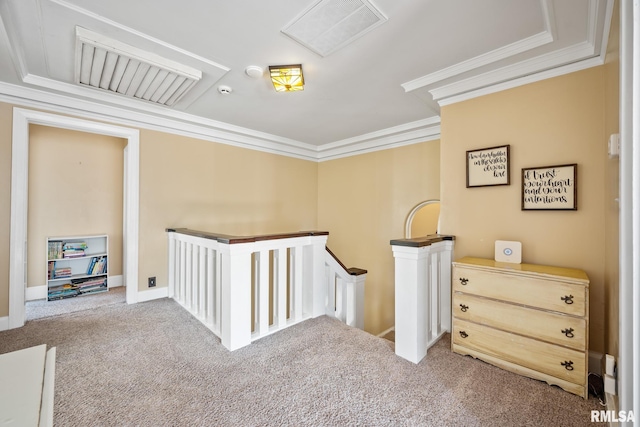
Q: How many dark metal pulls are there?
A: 6